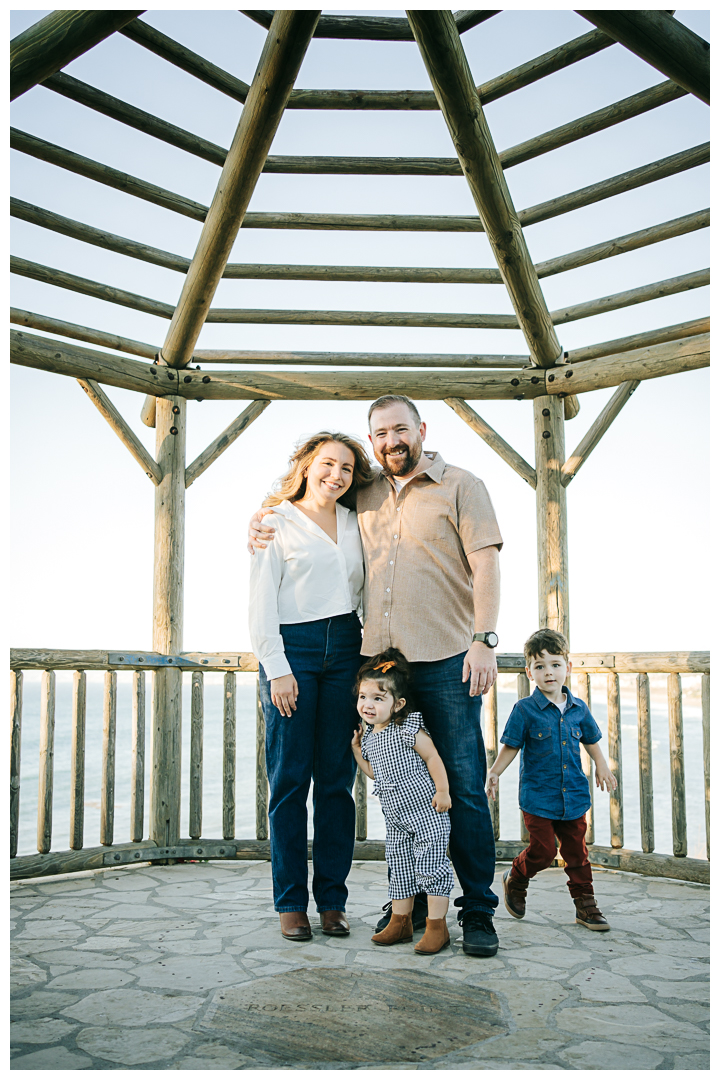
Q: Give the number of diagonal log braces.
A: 4